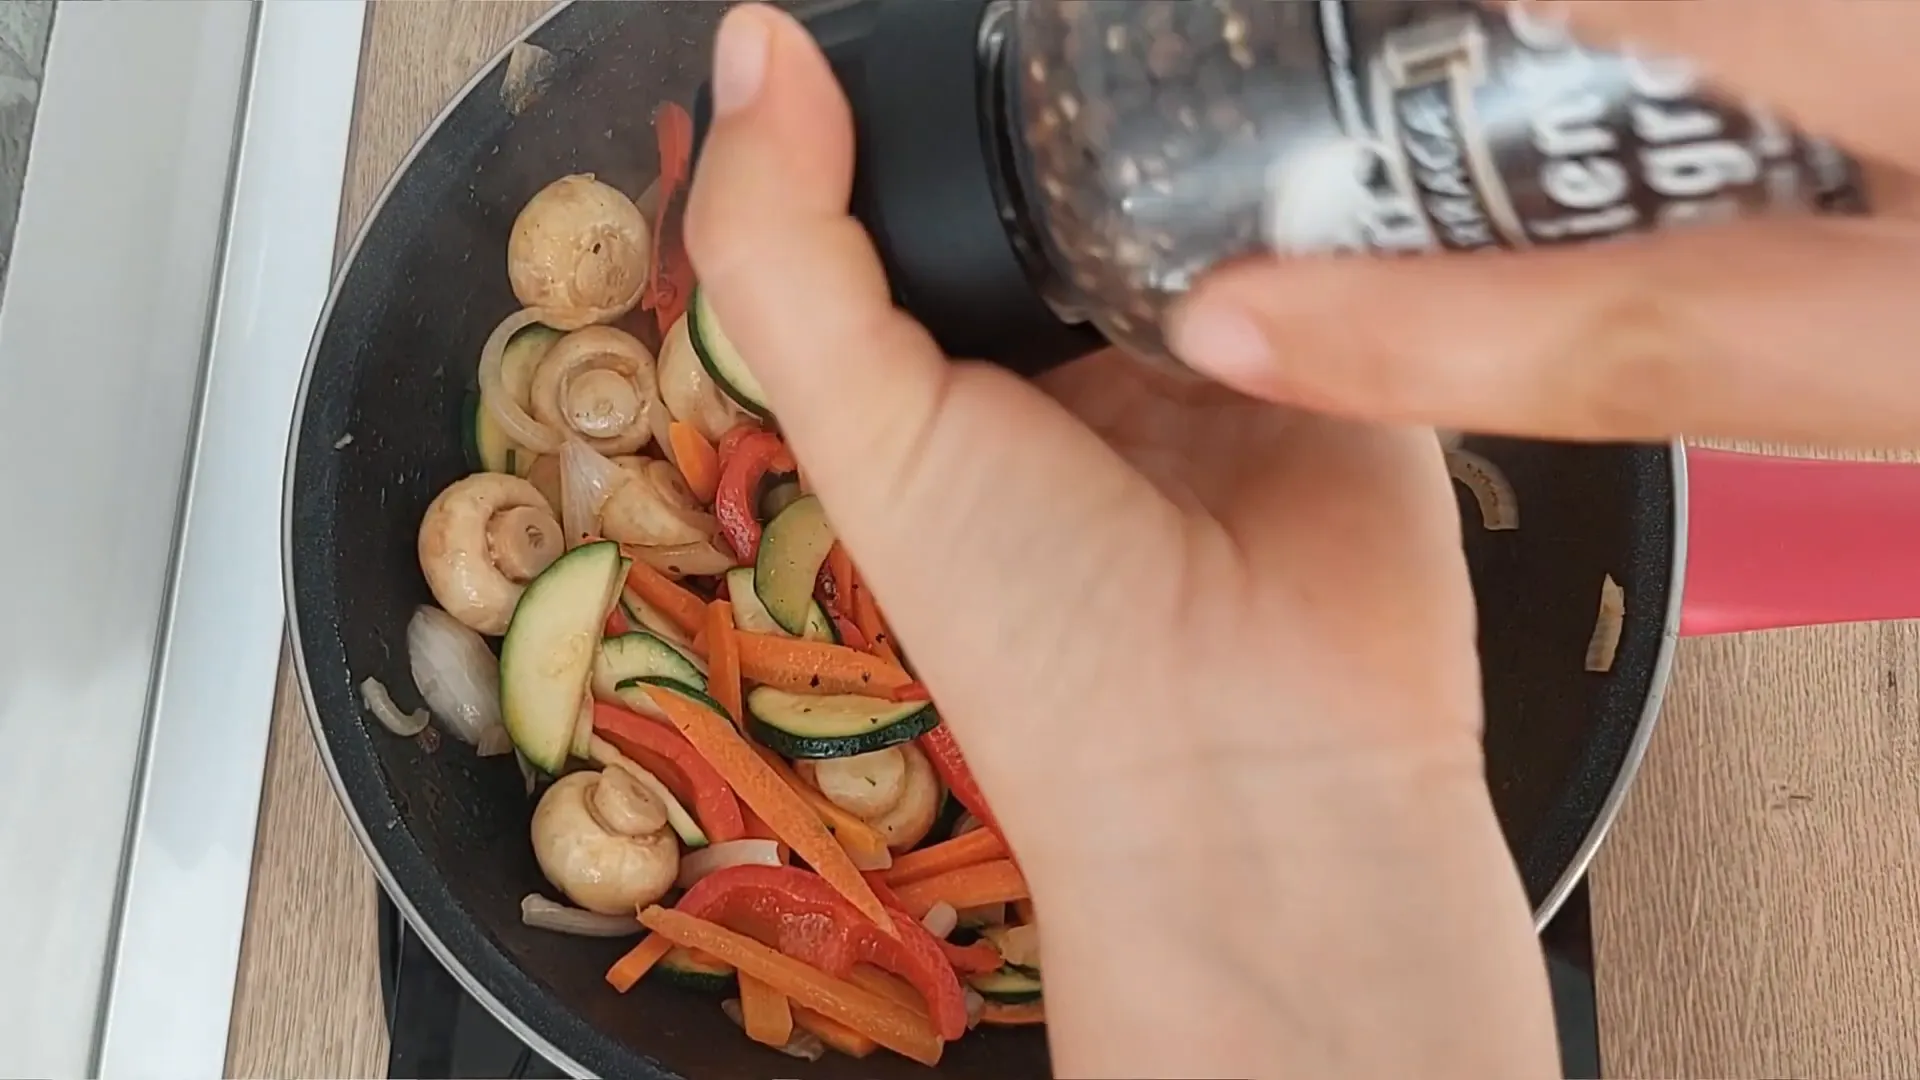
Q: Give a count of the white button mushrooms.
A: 7